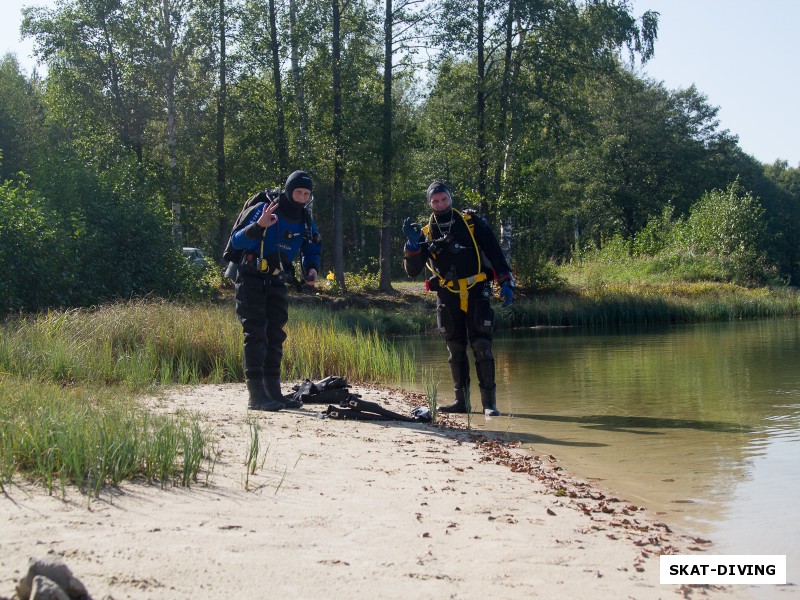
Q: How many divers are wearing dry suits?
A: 2